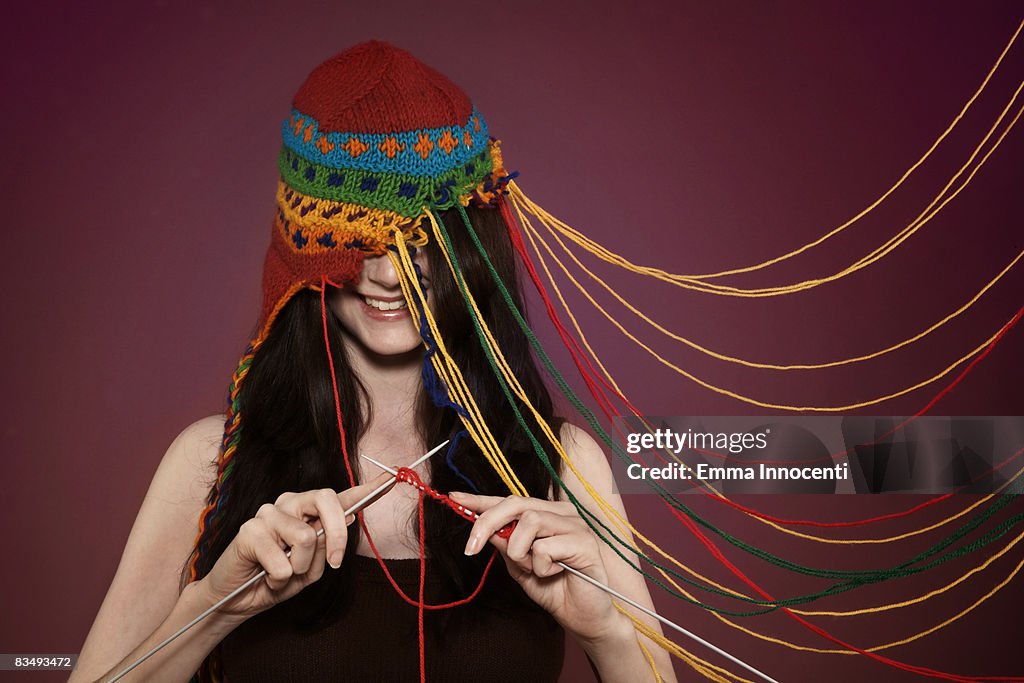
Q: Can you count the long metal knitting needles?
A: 2